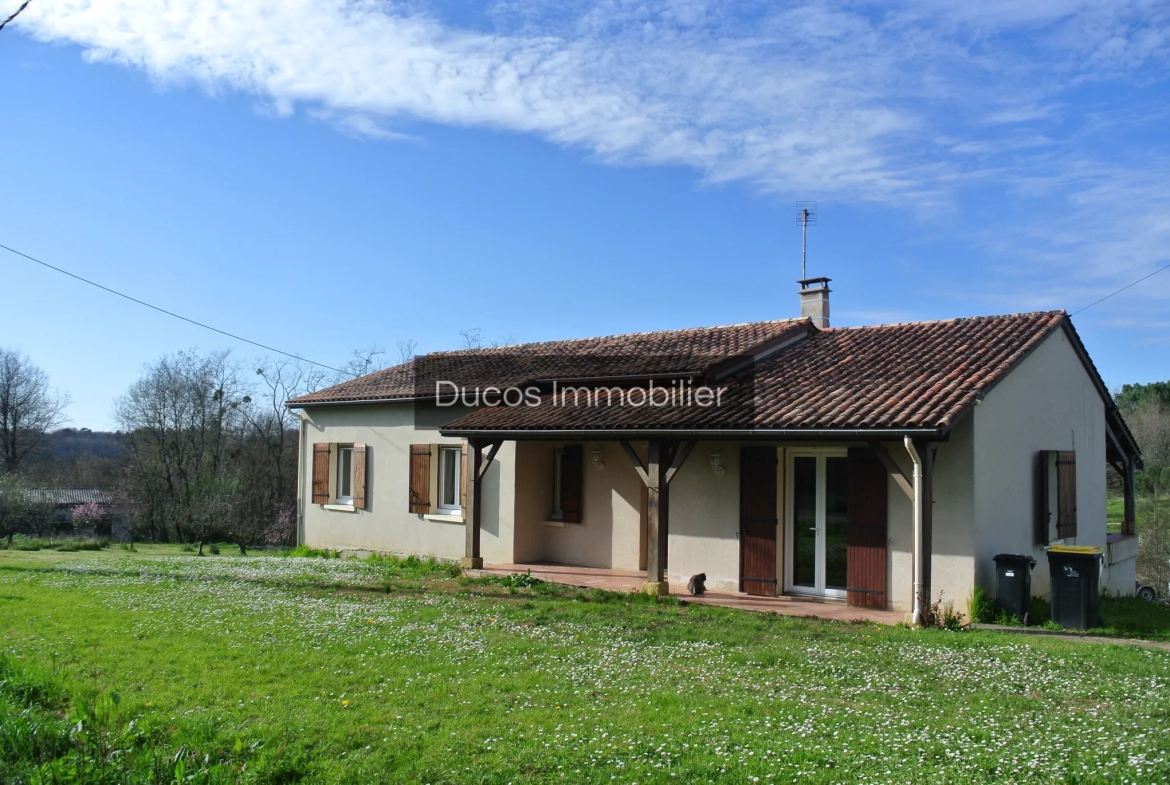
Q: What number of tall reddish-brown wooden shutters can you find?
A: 2